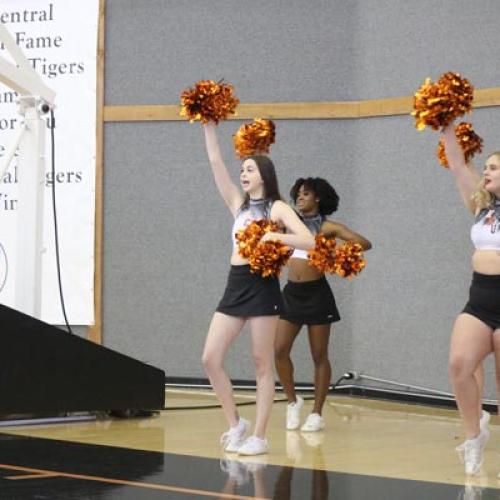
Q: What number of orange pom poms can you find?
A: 6